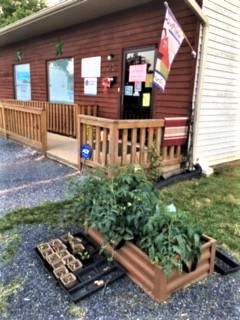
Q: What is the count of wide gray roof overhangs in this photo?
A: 1